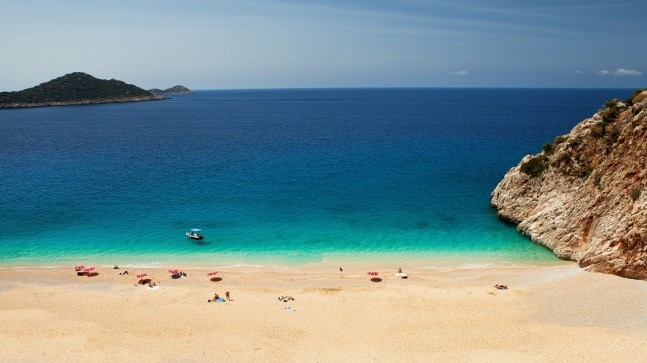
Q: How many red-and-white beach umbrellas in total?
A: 6